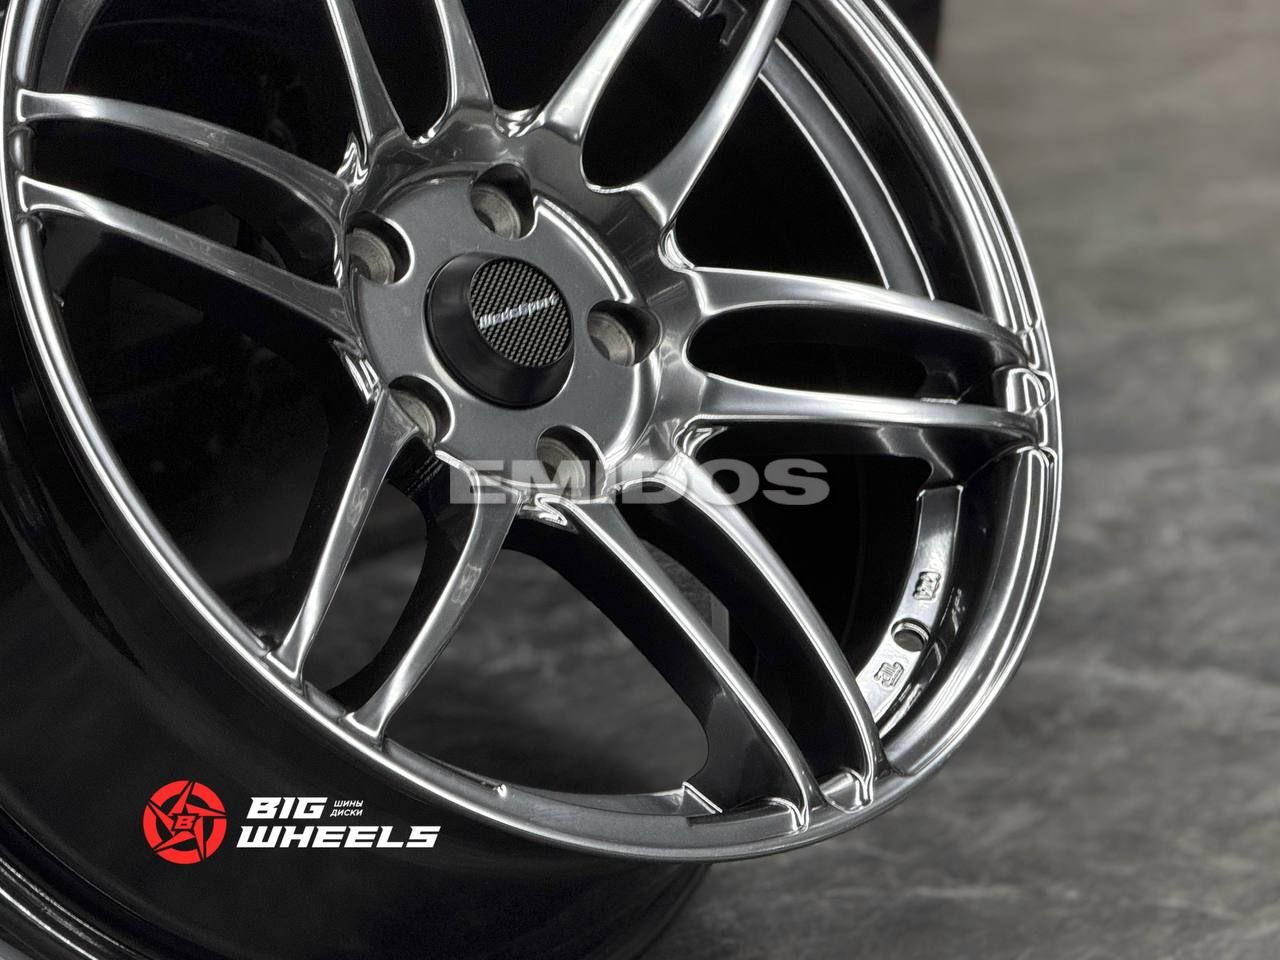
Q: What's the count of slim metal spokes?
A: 12